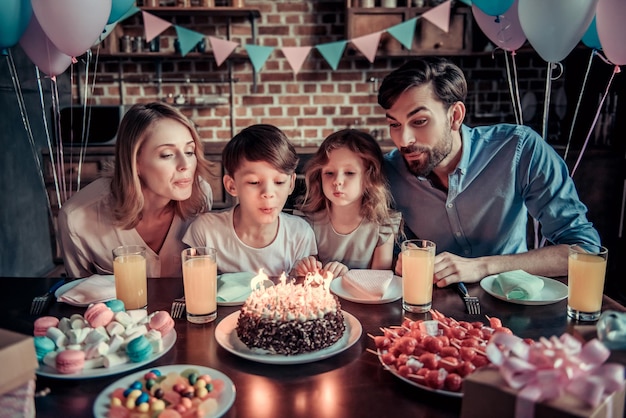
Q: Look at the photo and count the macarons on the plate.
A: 7